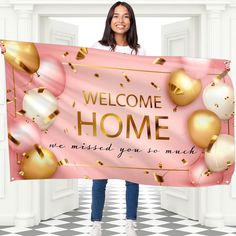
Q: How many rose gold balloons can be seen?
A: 4